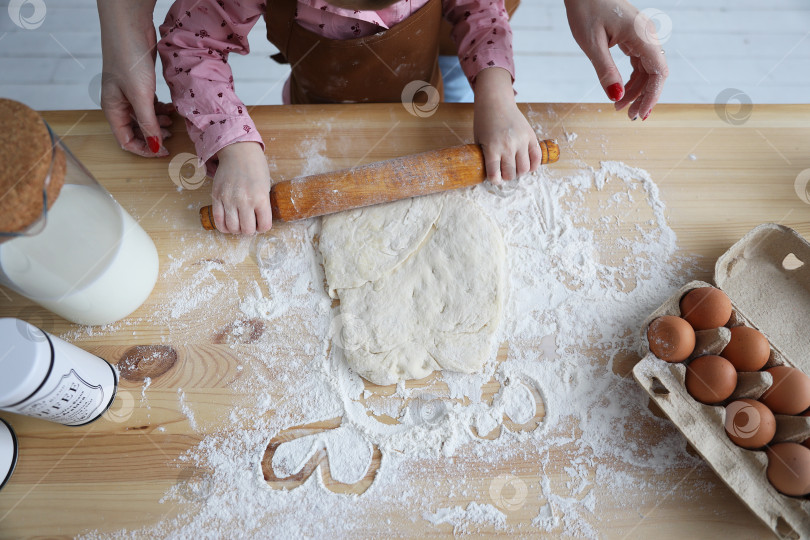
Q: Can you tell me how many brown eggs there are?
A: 7